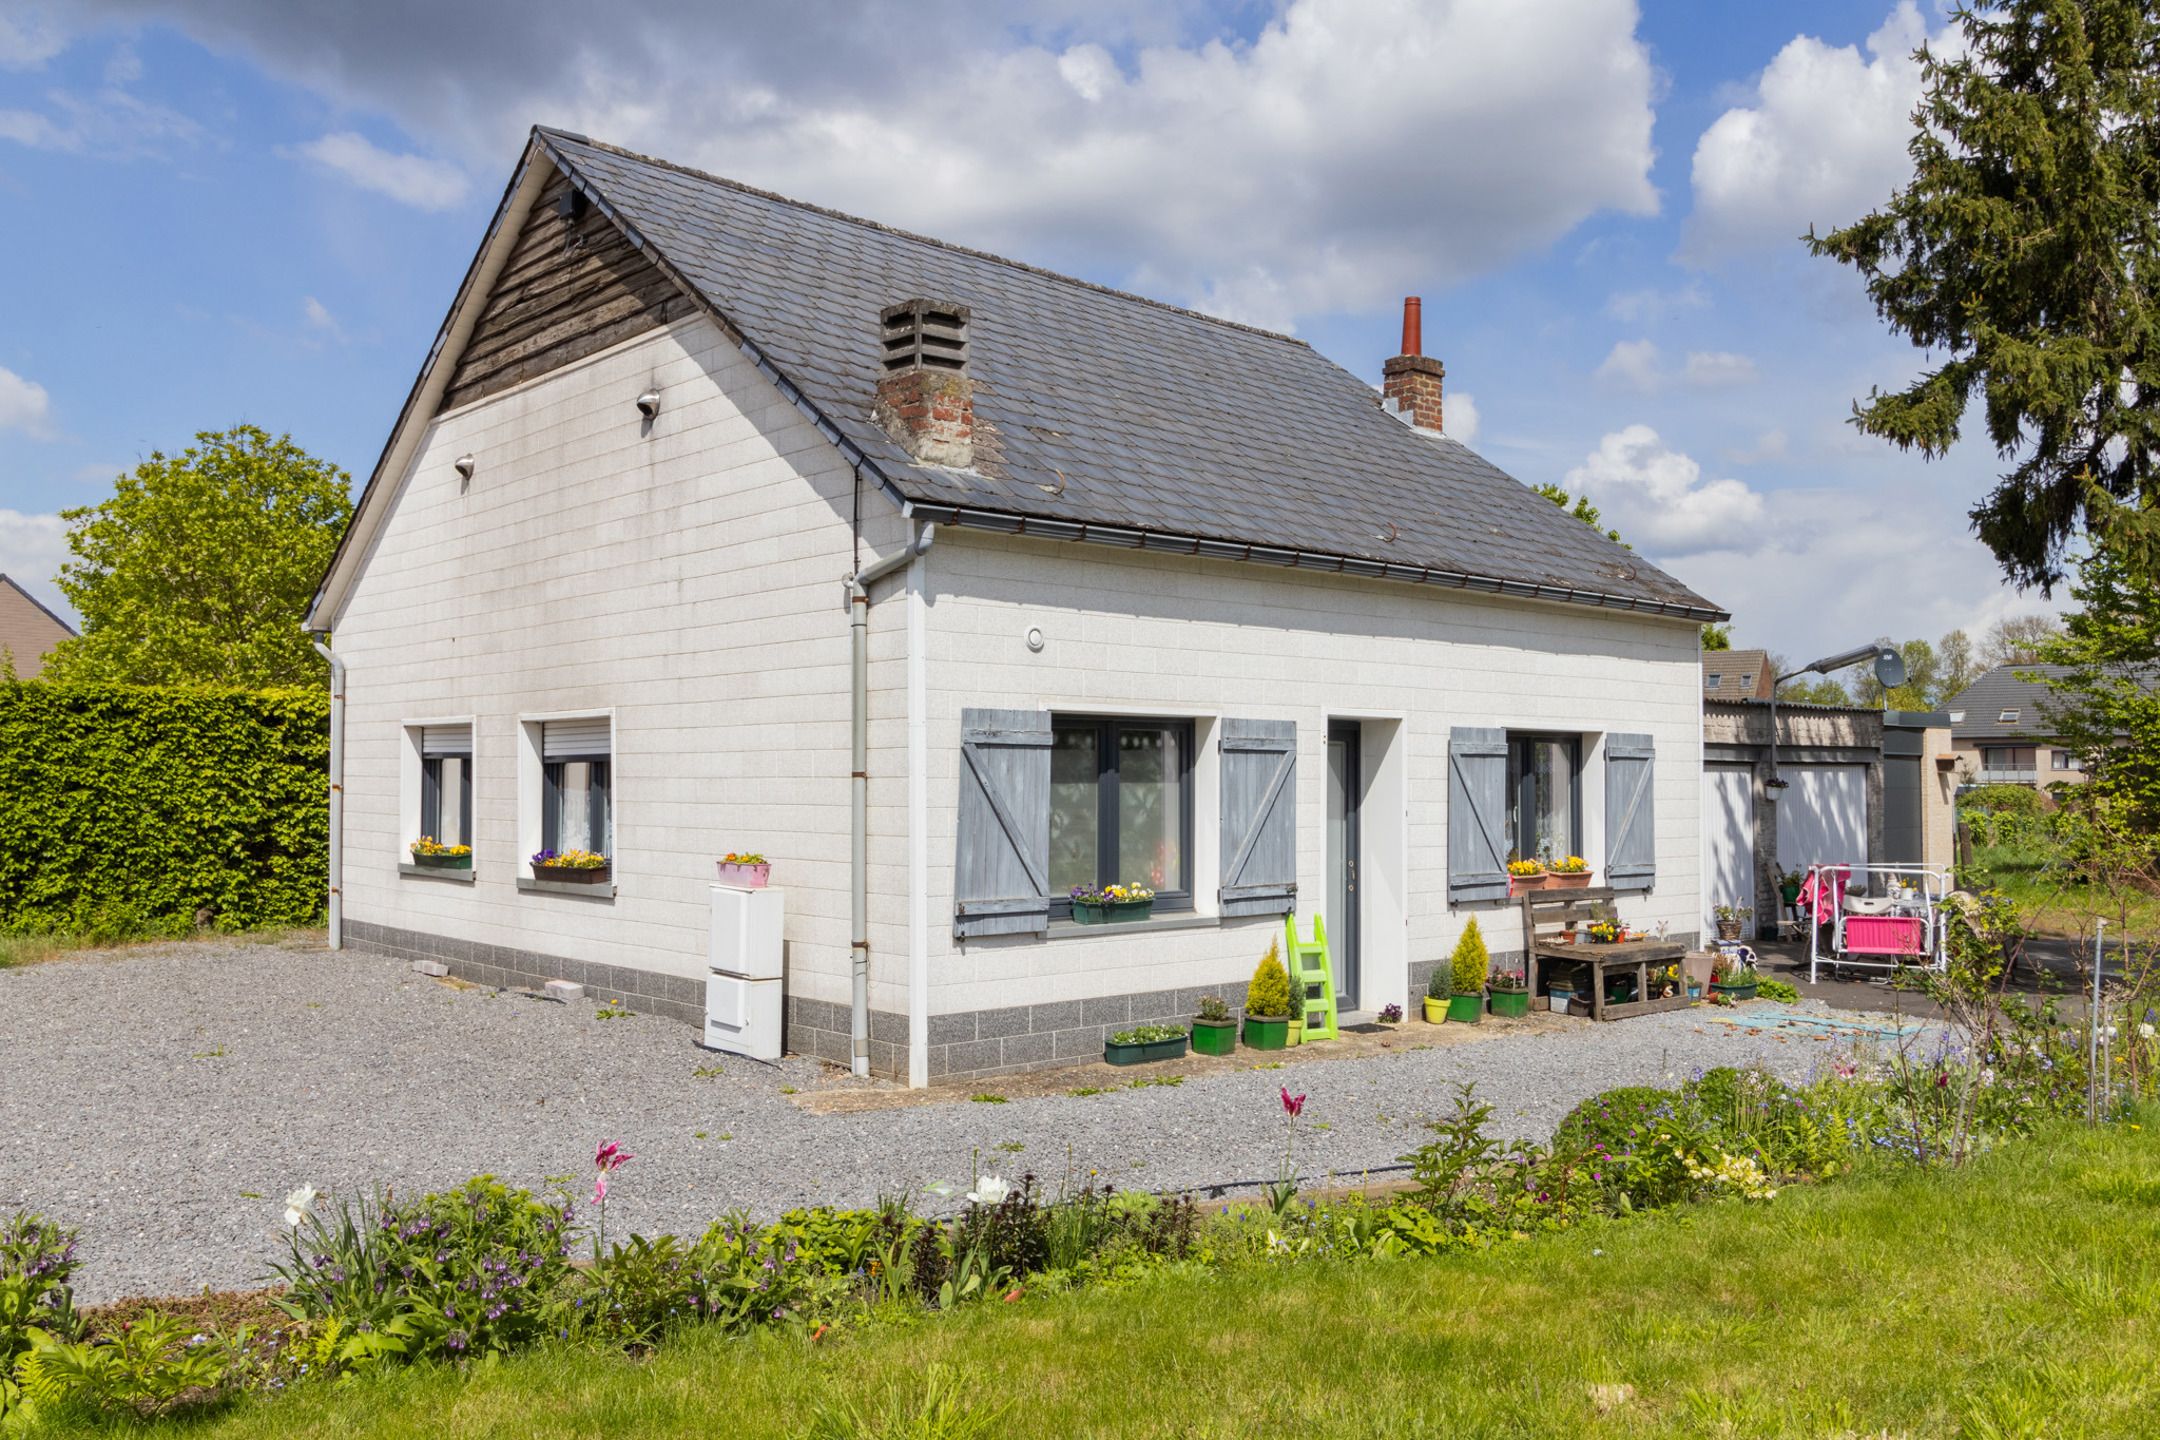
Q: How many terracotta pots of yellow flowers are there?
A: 2